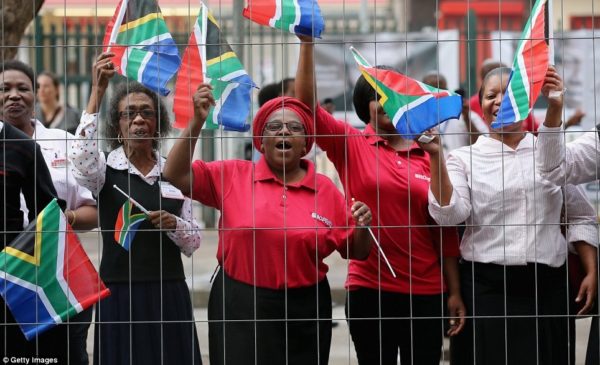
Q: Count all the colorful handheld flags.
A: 7